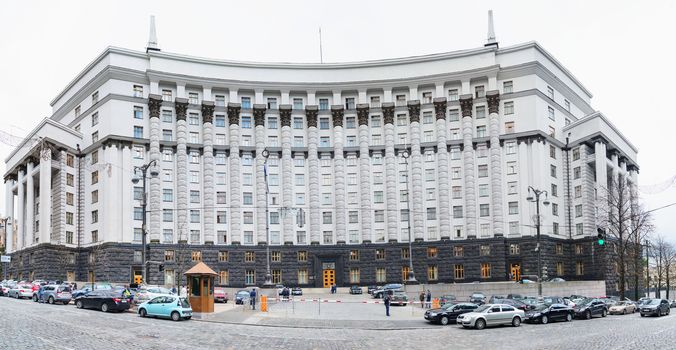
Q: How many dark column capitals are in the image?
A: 14